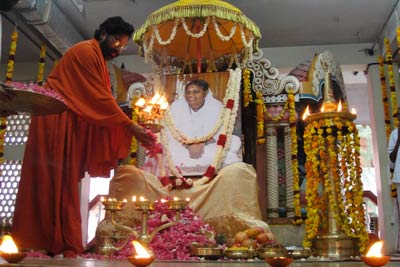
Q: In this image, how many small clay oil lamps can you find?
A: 4